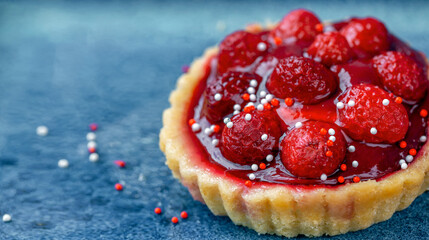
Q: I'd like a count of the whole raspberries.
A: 10